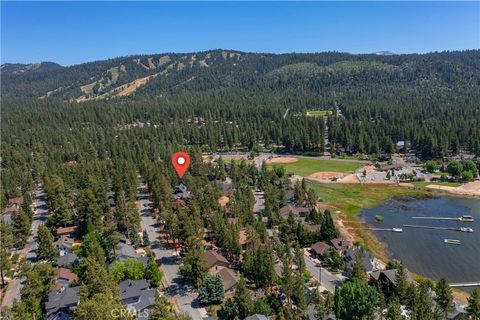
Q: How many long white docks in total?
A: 4